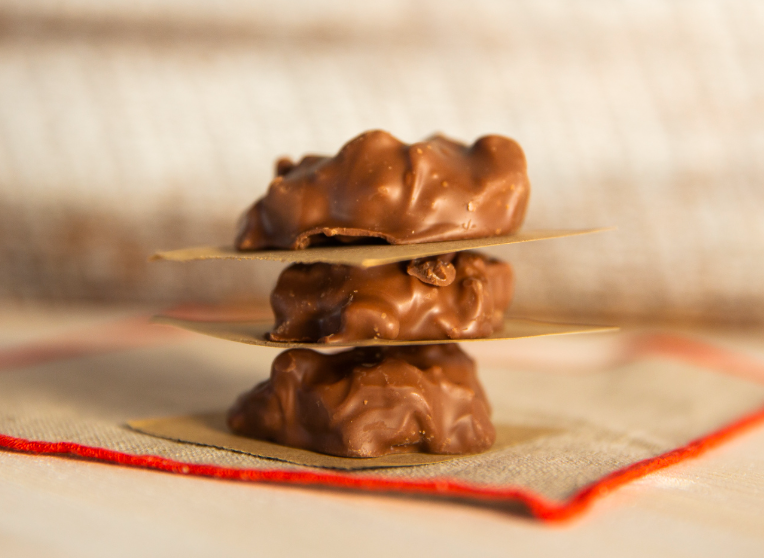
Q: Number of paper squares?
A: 3